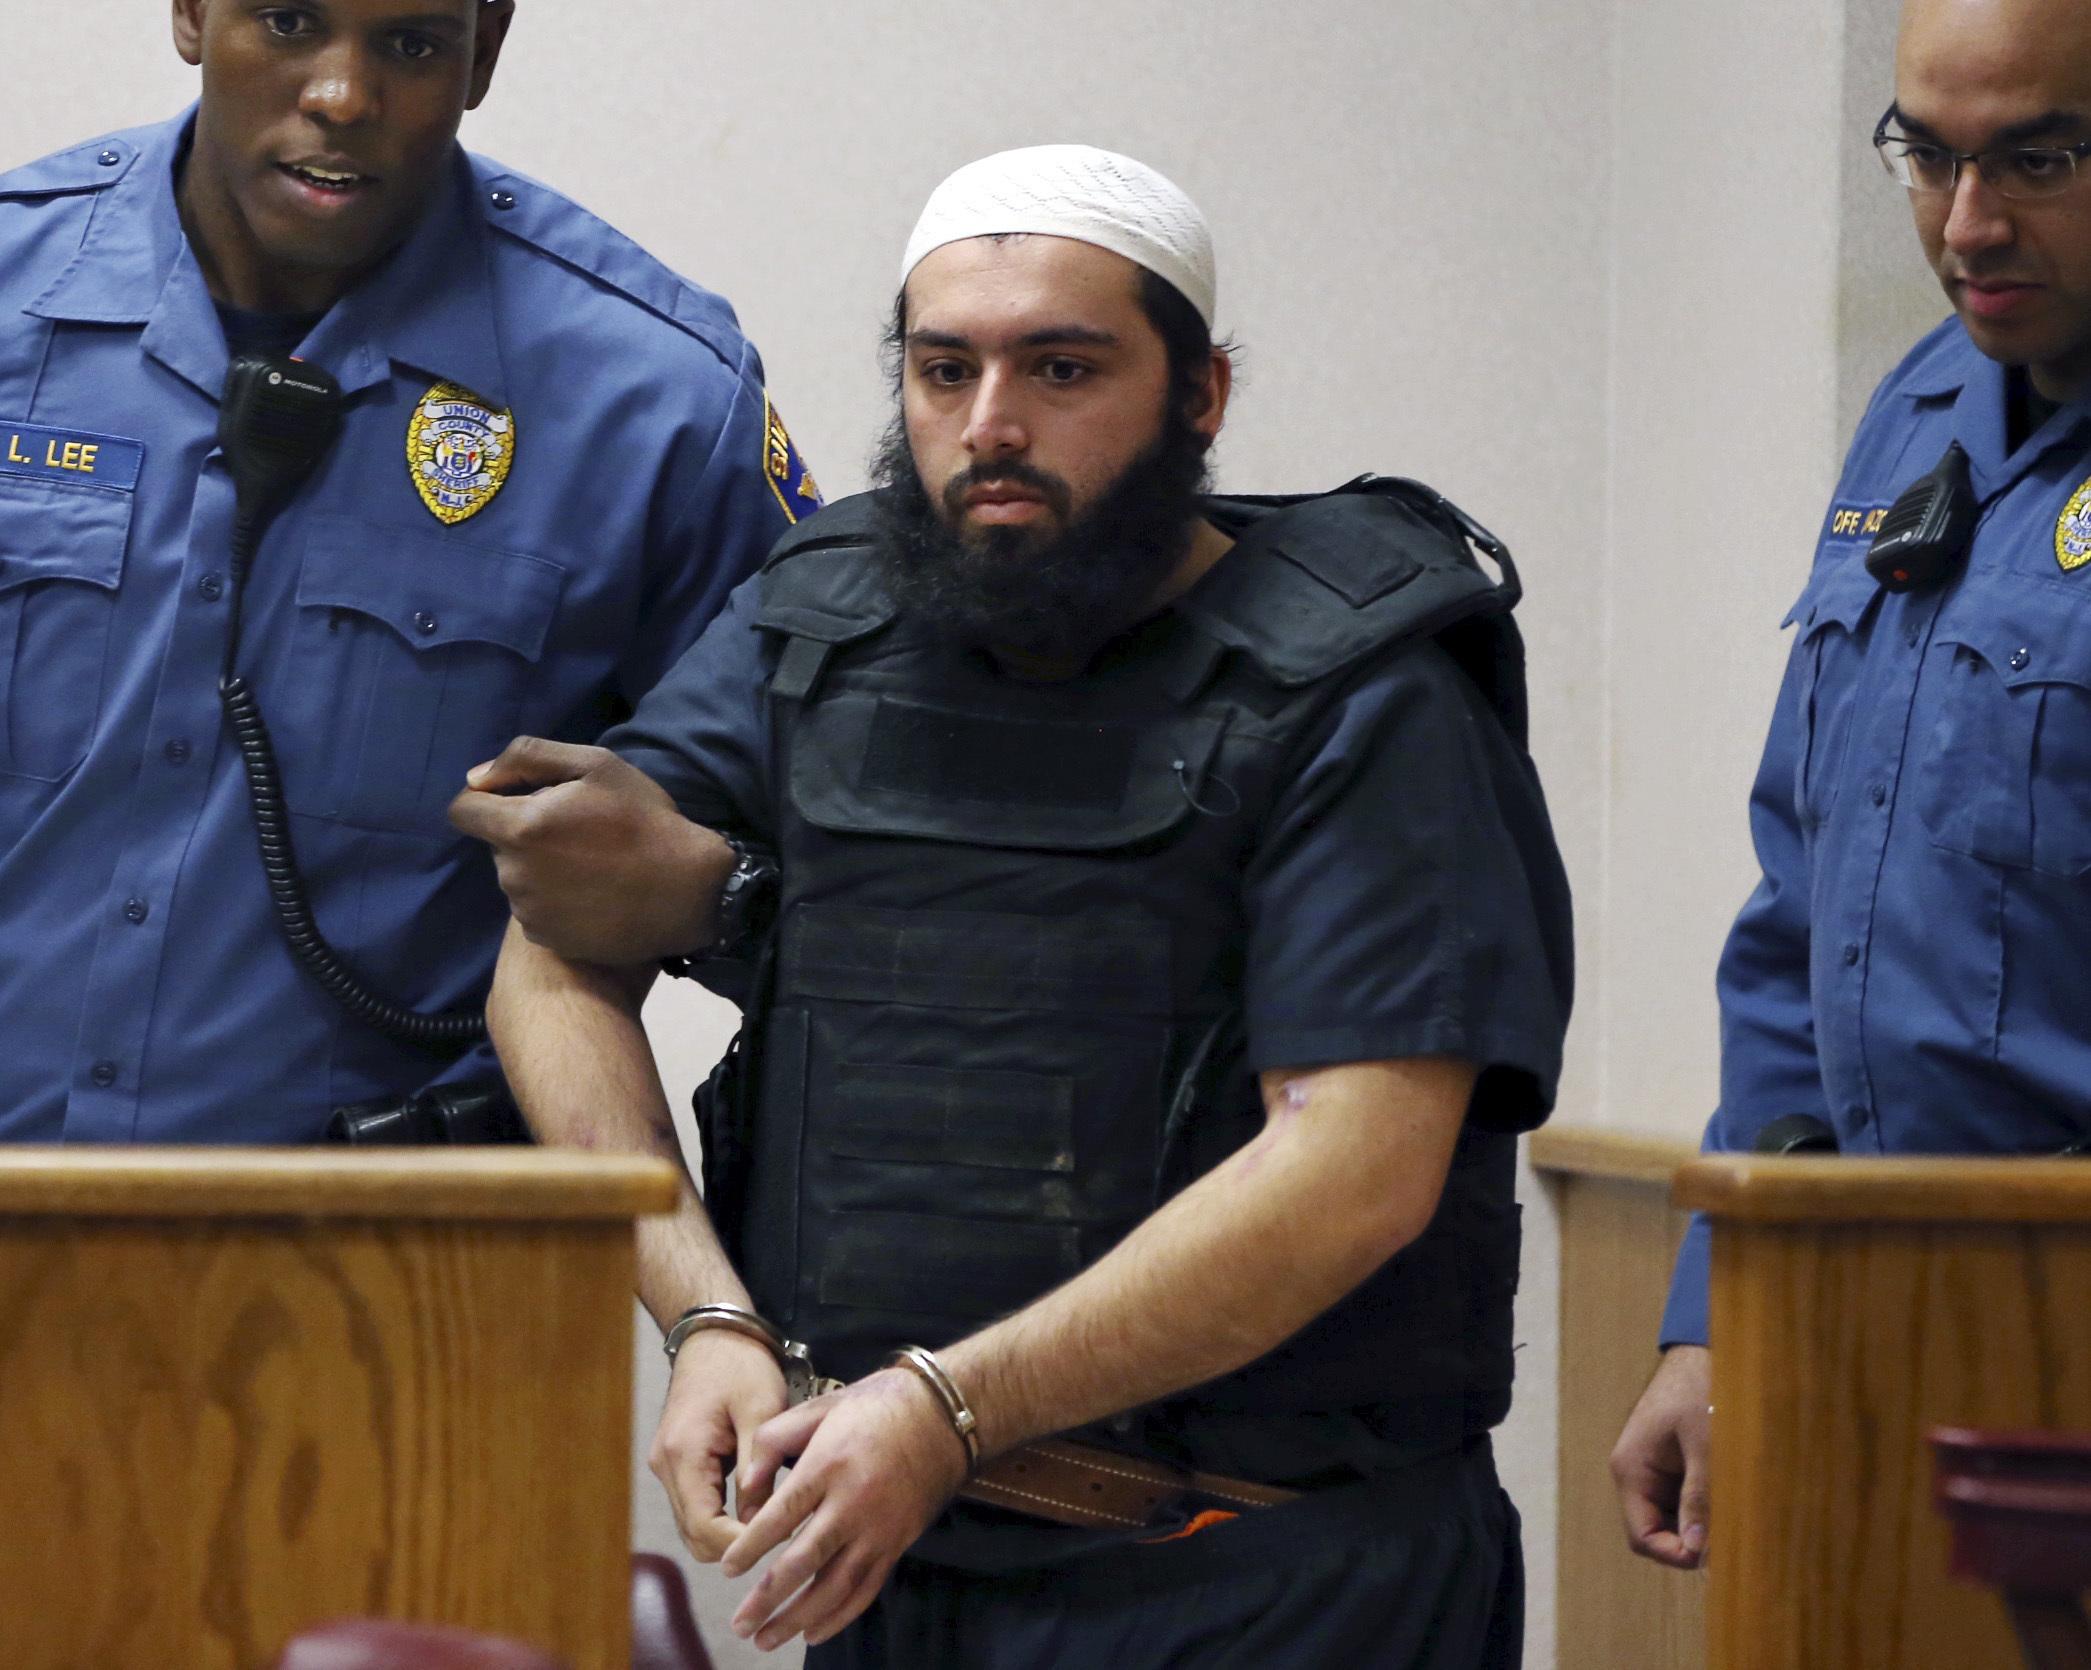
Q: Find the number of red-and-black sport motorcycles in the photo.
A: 0